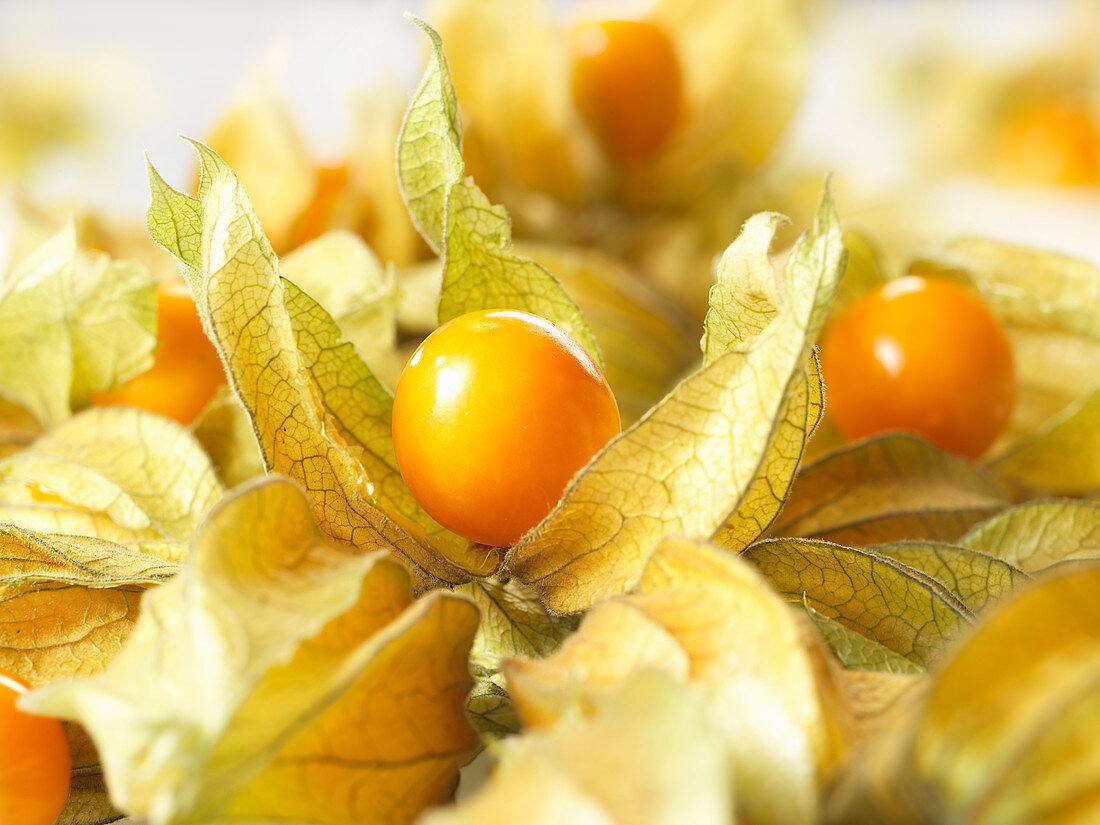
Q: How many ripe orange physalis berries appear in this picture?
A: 7